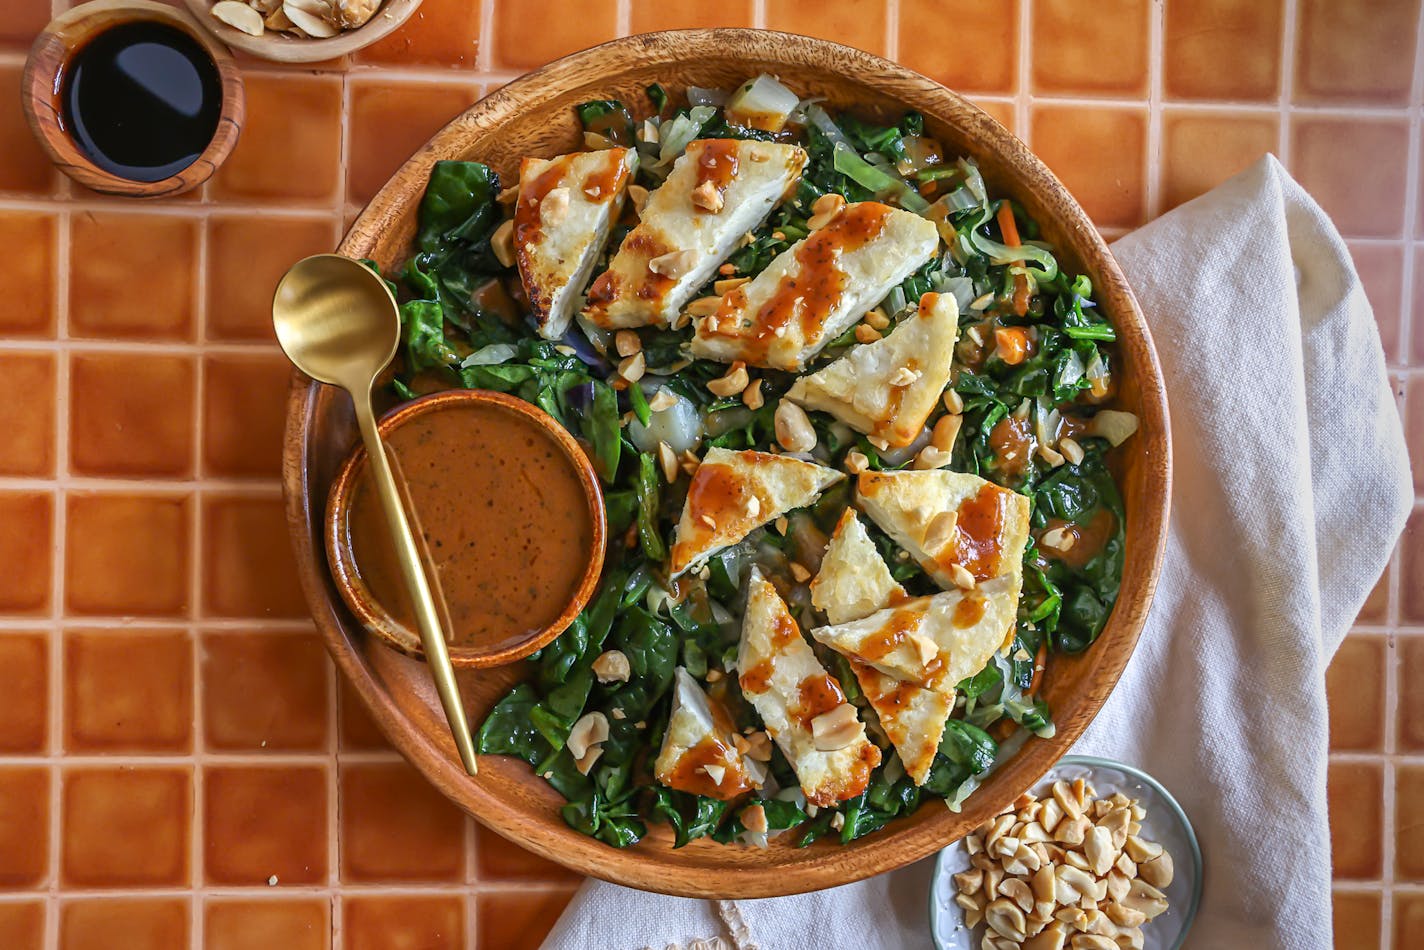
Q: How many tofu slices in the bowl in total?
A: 11